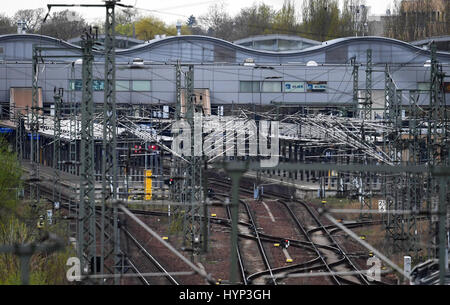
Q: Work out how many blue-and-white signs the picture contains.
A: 2